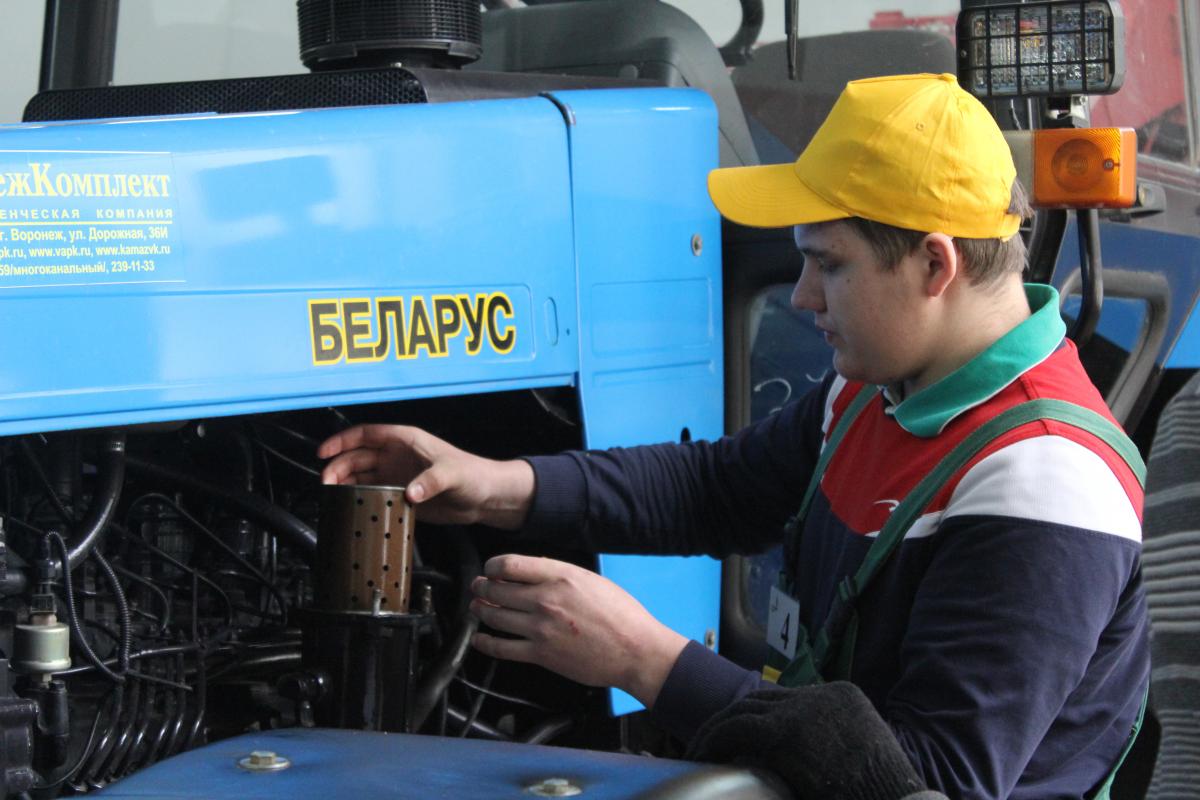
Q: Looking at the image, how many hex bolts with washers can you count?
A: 2